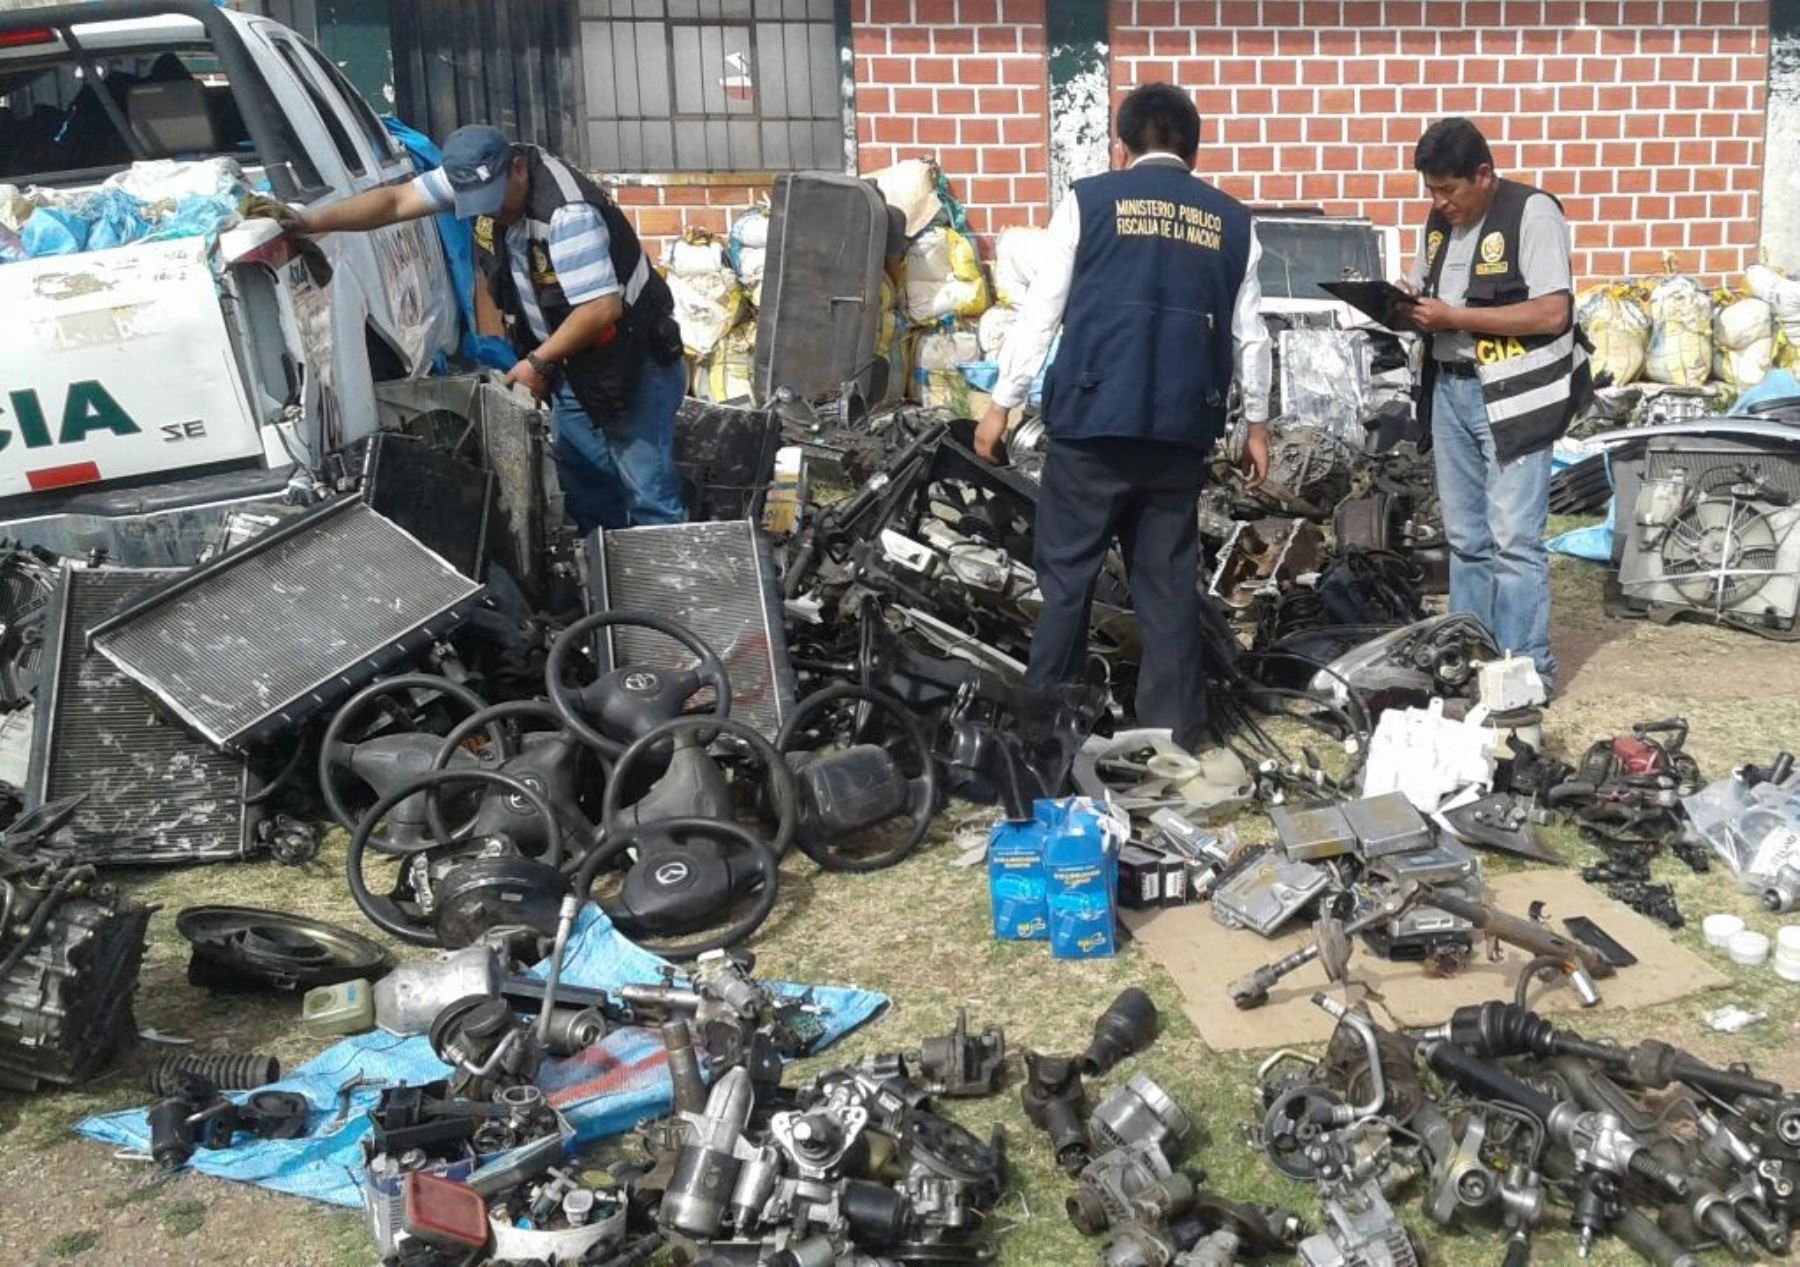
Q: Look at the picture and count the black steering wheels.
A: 7